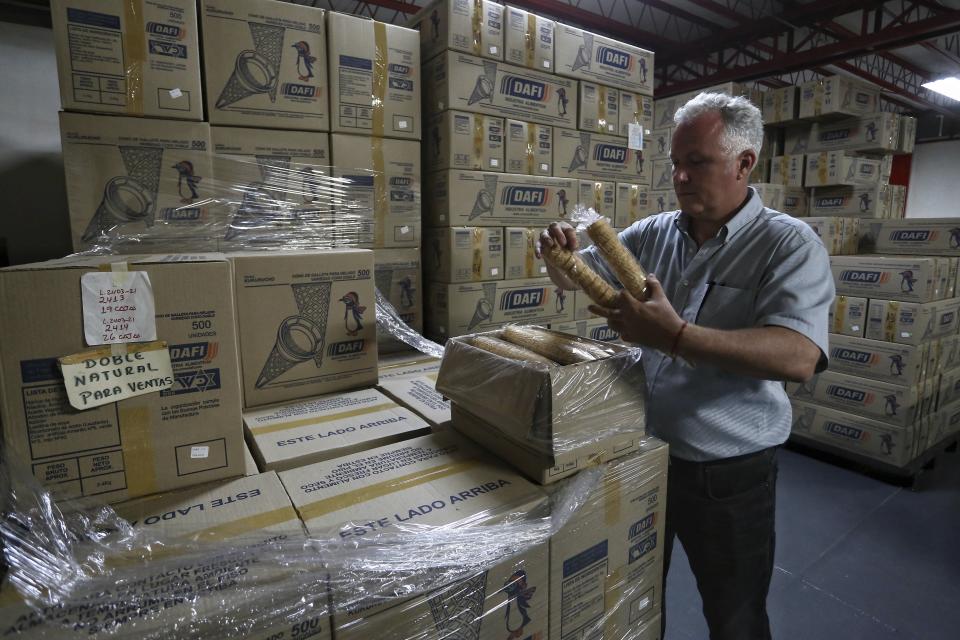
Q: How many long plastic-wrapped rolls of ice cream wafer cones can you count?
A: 4